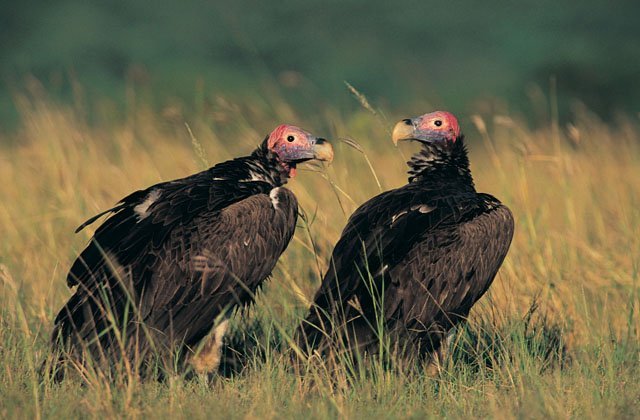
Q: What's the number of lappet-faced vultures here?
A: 2